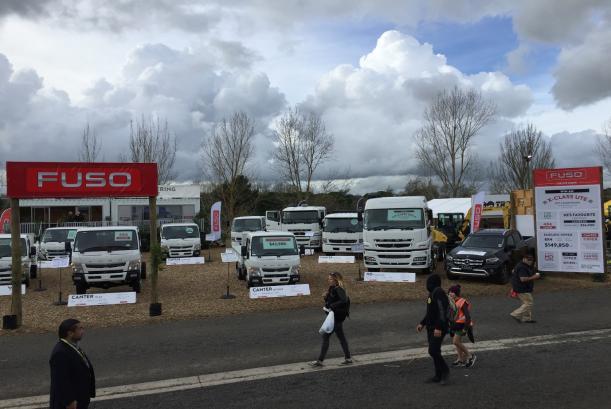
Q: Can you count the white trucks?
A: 9